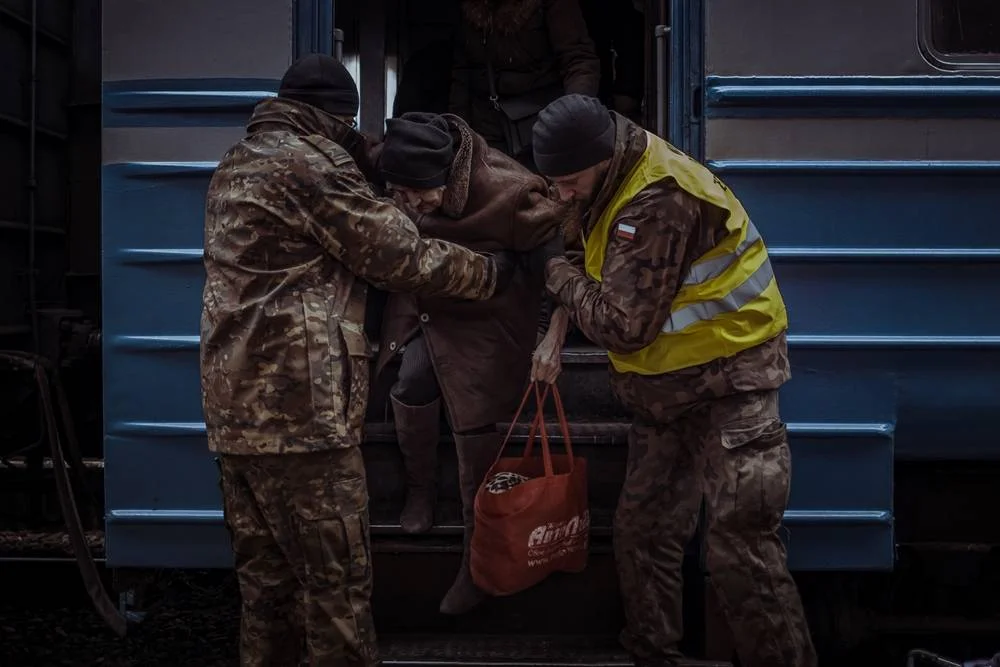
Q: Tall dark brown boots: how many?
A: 2